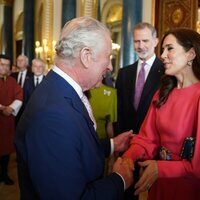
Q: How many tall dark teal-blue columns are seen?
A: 4